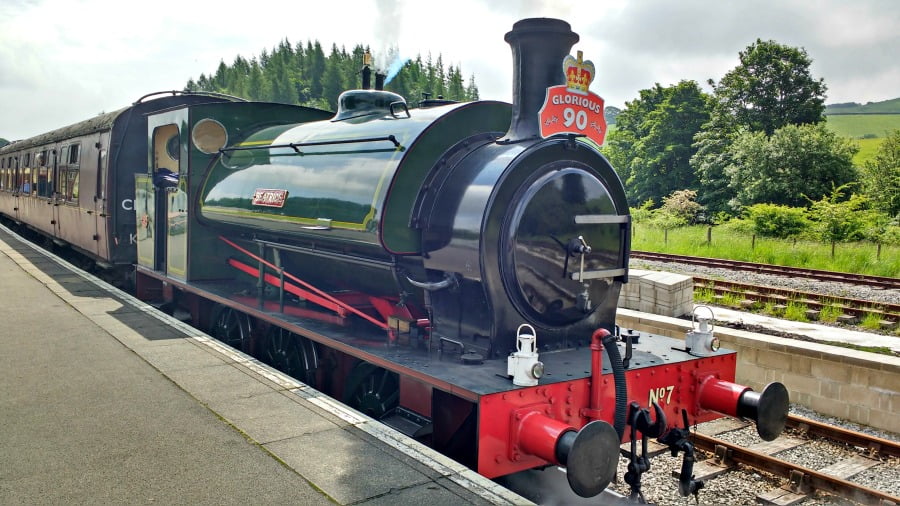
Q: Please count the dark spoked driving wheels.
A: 3